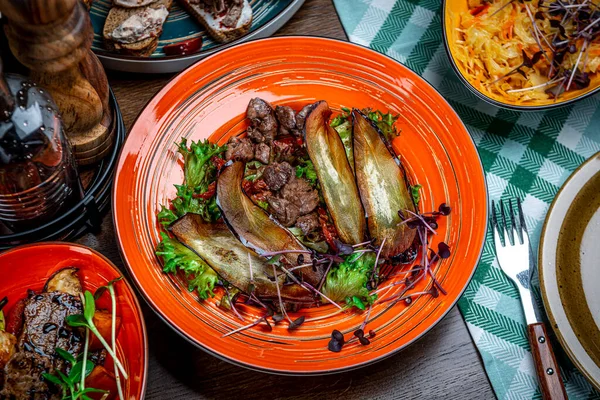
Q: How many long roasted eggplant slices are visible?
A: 4